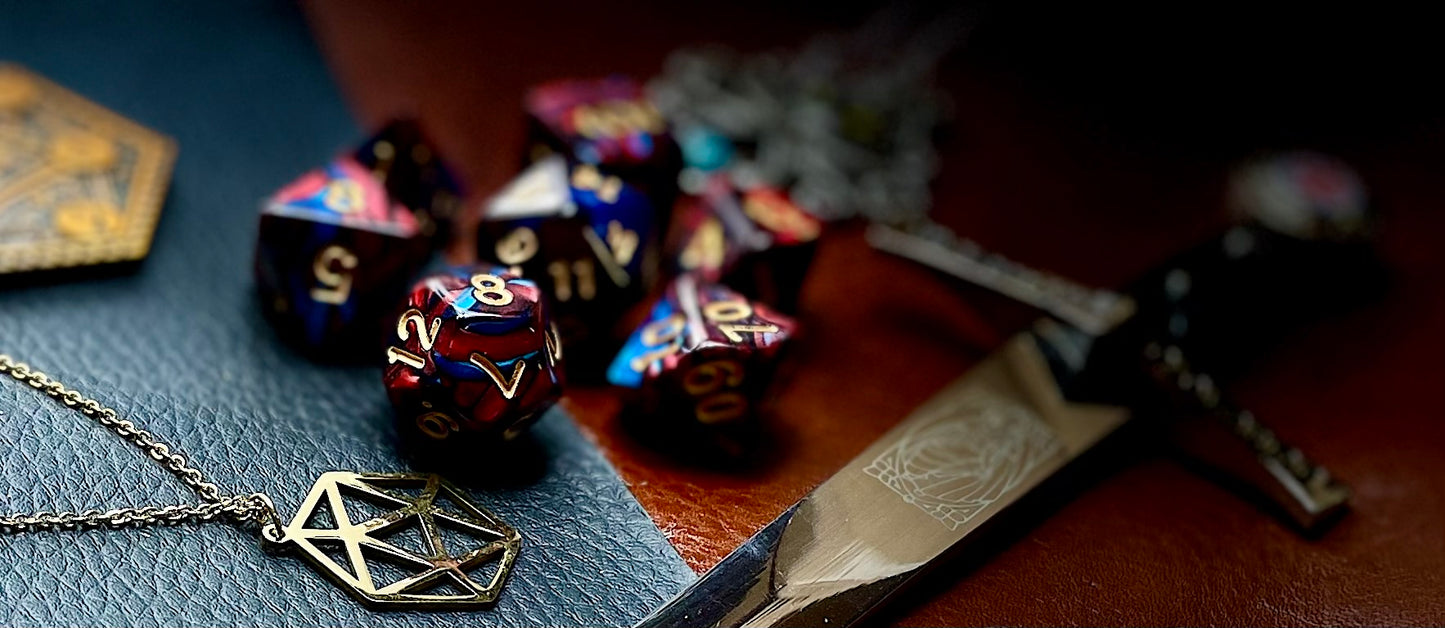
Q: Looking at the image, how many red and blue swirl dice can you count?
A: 7